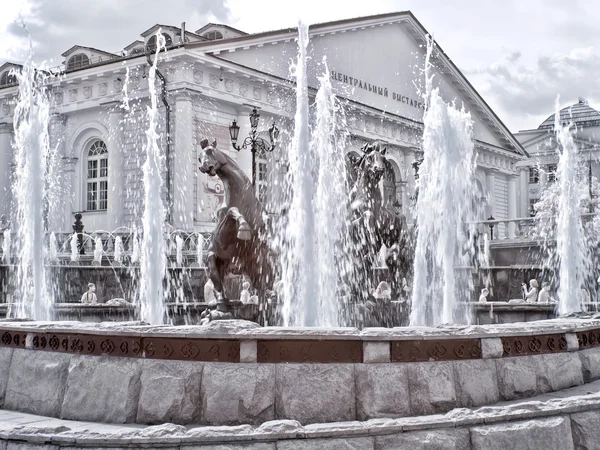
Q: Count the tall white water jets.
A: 6